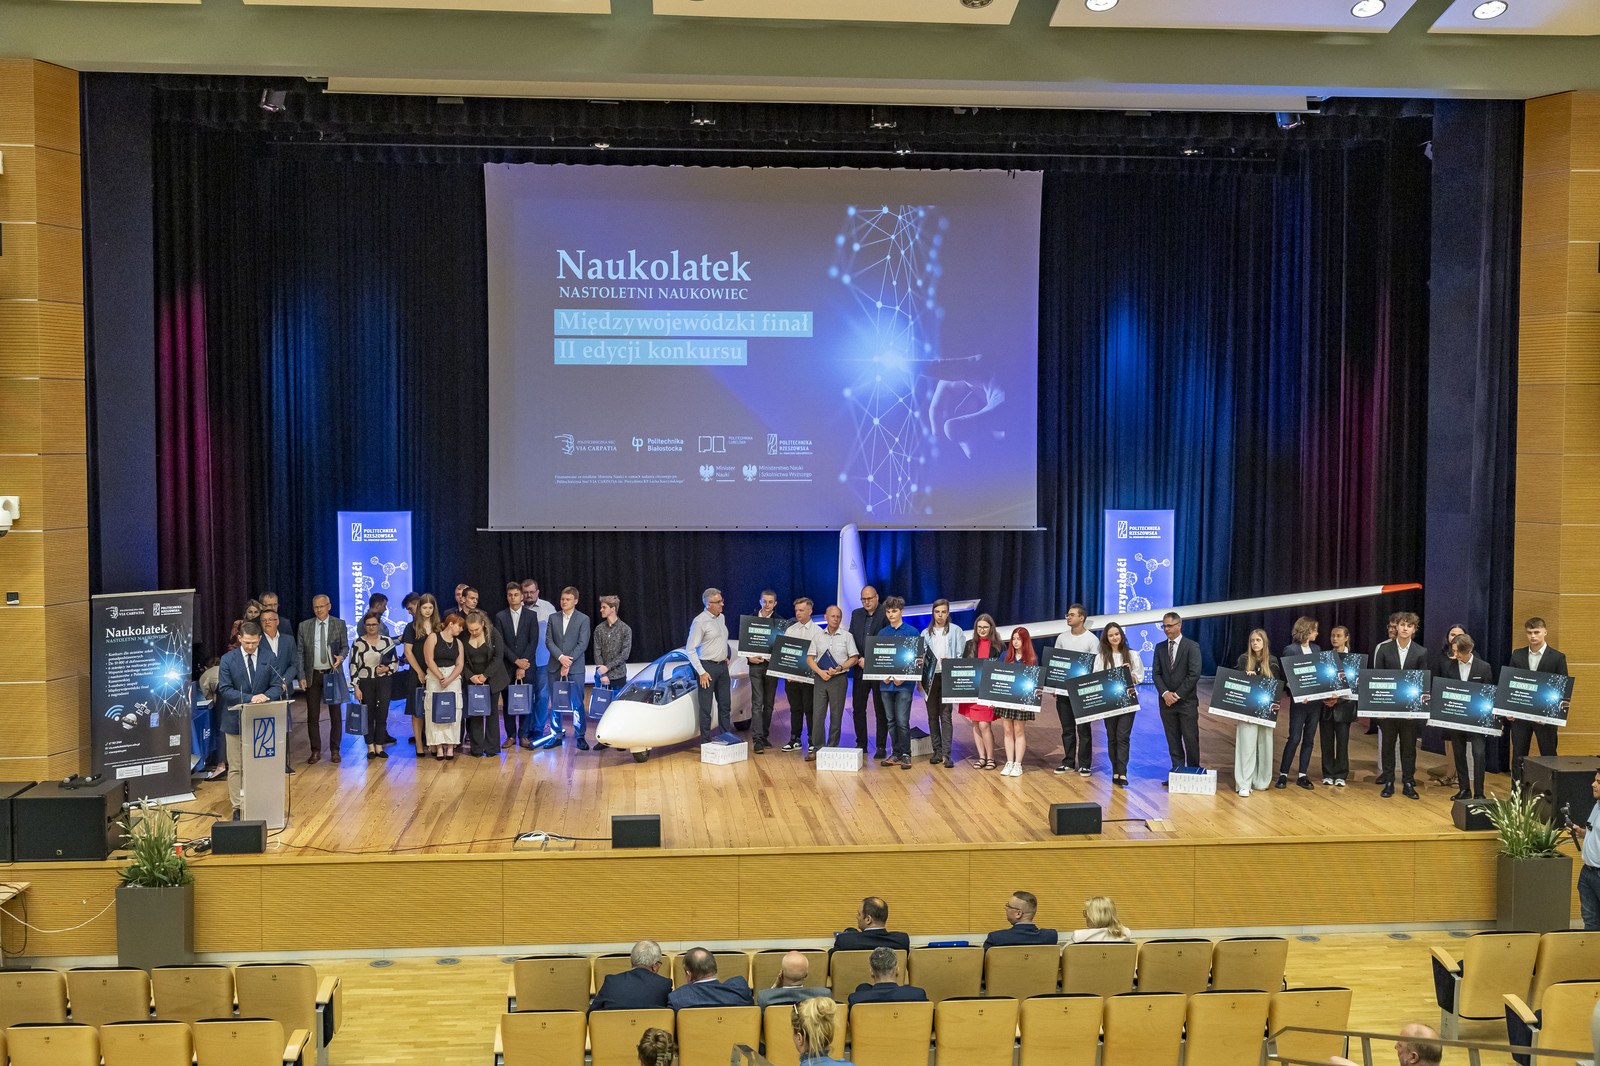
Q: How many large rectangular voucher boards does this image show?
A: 14